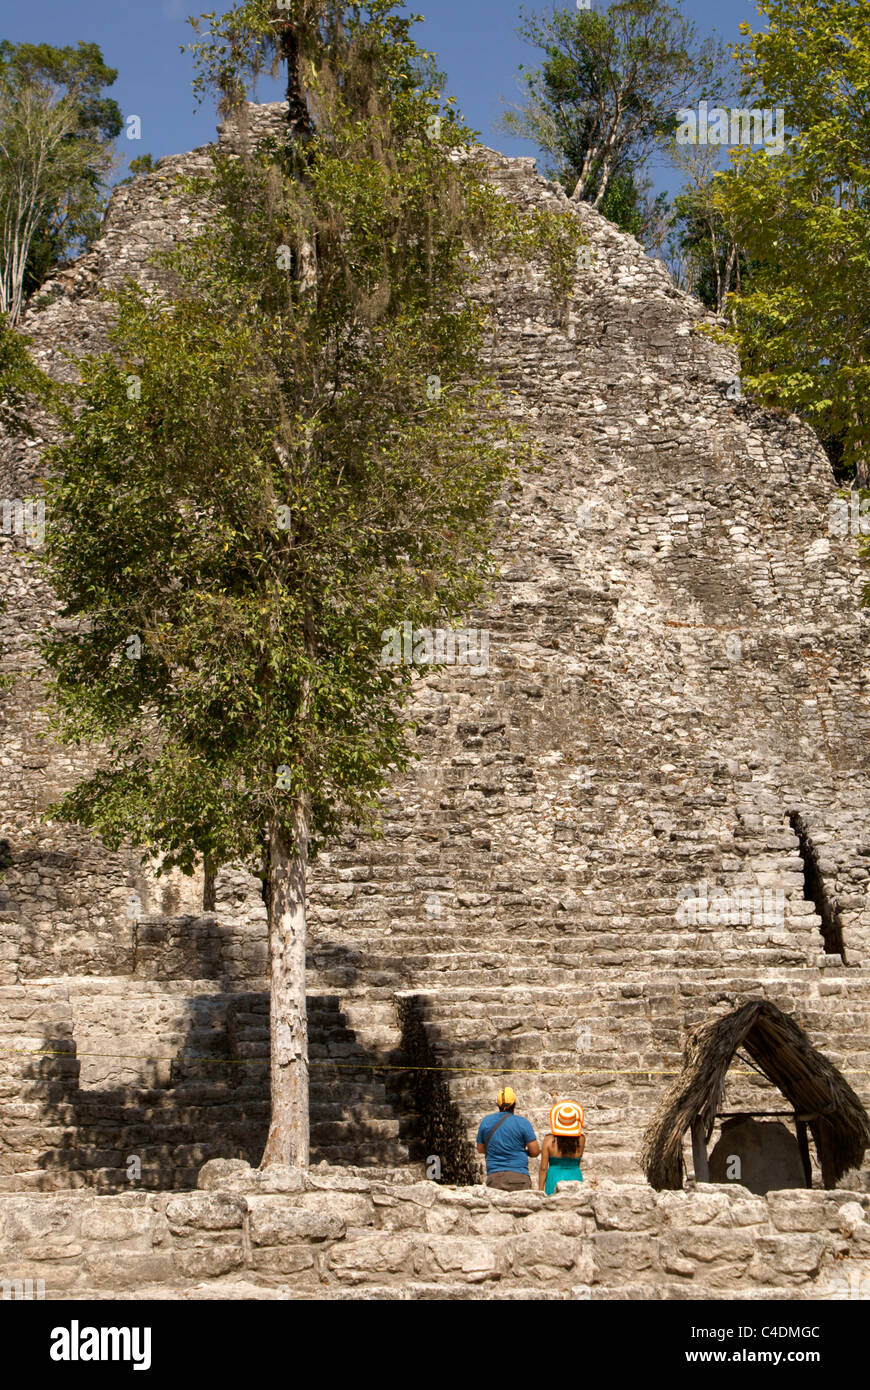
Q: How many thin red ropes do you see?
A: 0